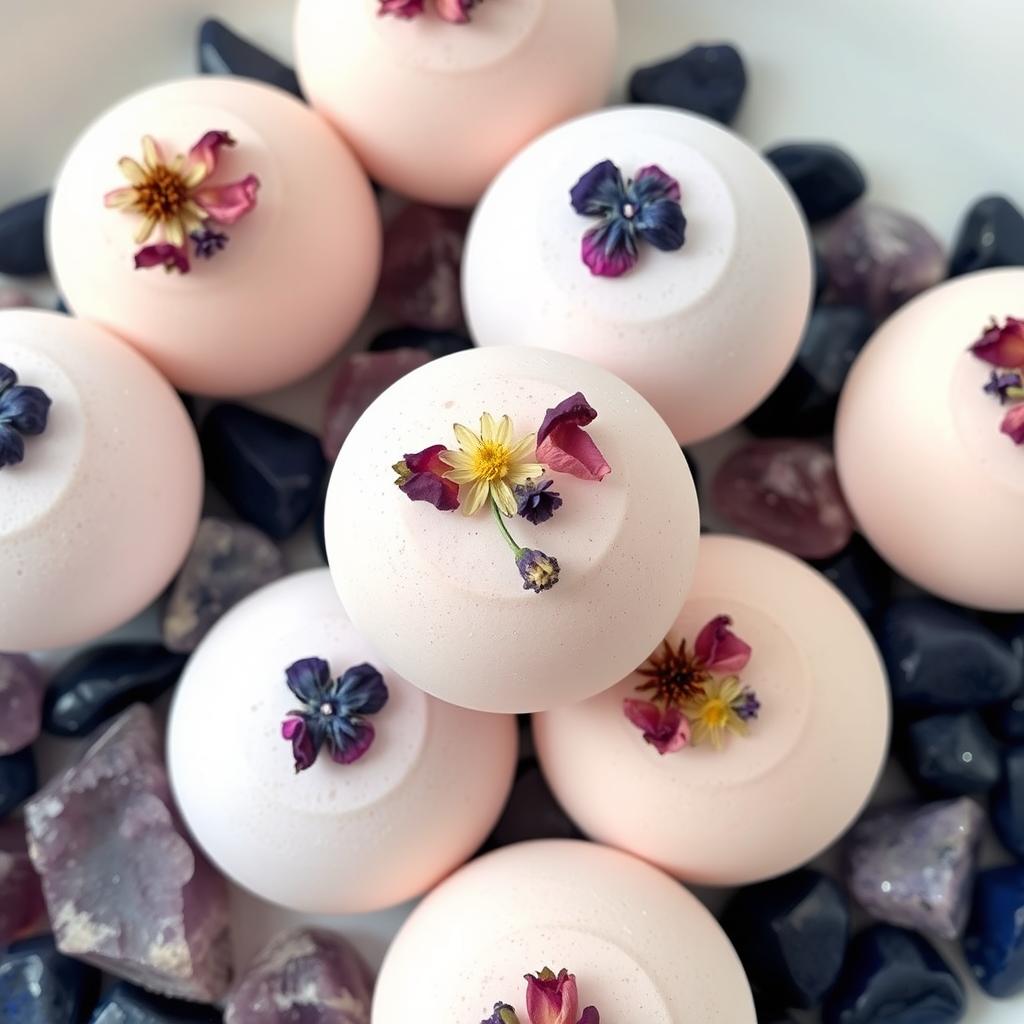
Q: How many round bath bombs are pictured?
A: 9